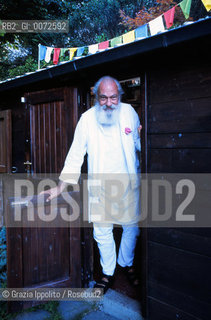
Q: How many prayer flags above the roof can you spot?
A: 15